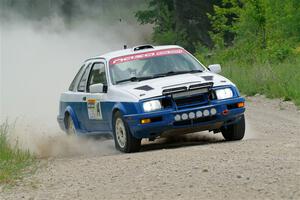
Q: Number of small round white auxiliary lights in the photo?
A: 6